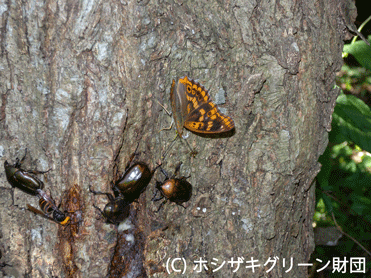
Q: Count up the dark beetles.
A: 3